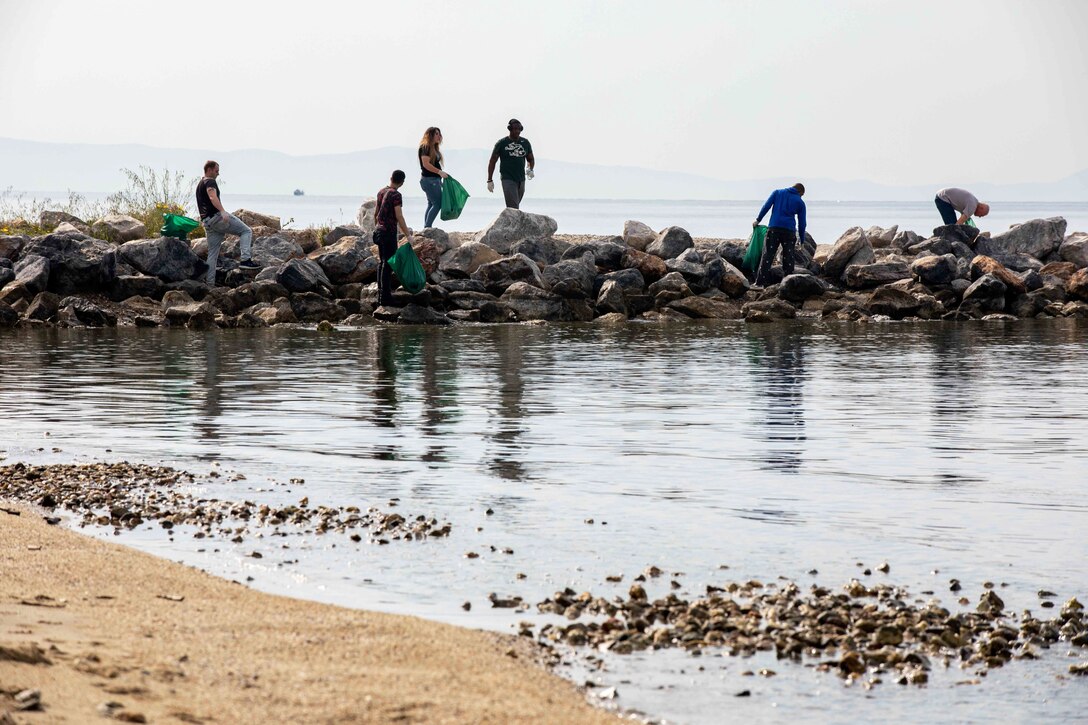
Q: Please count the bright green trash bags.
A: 5